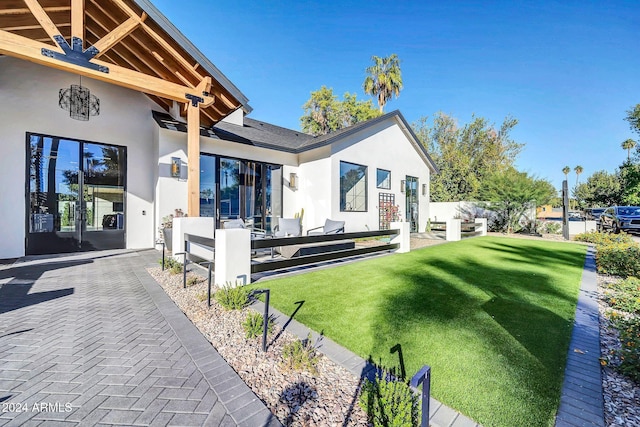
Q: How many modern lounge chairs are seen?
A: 3